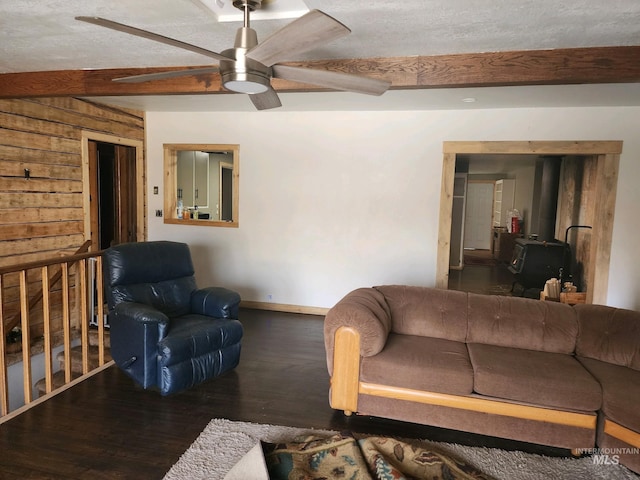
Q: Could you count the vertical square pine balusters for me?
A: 6